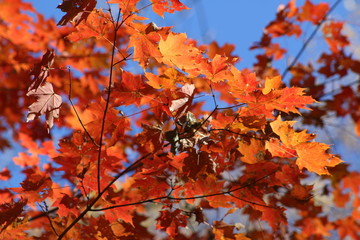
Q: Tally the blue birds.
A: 0